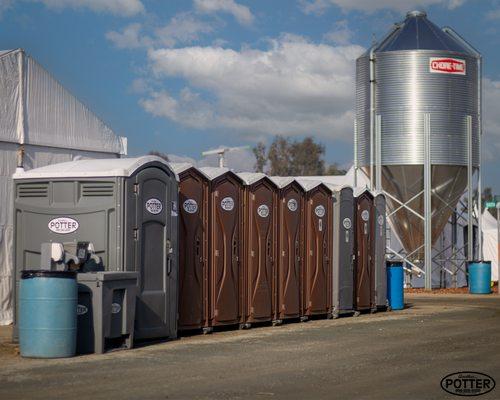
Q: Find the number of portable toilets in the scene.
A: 9